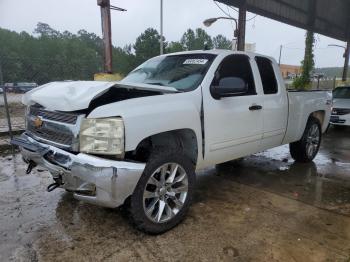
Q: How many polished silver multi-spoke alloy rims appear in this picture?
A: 2